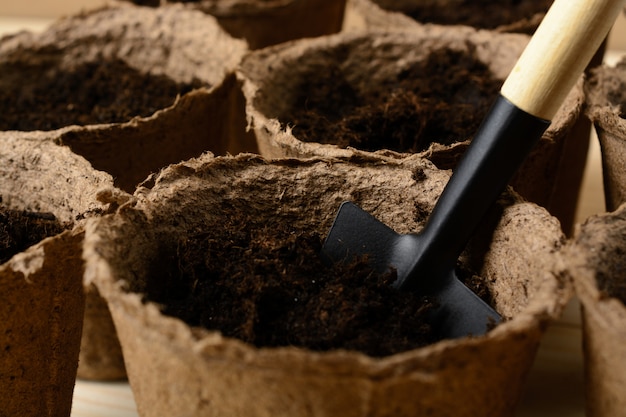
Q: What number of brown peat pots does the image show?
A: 8